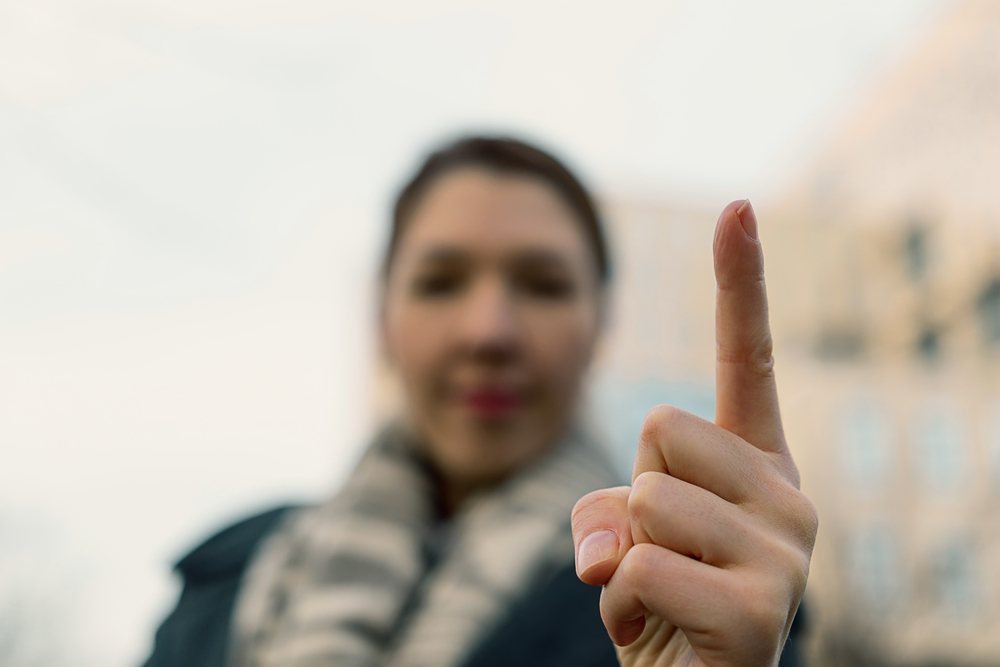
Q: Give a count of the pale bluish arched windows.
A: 4